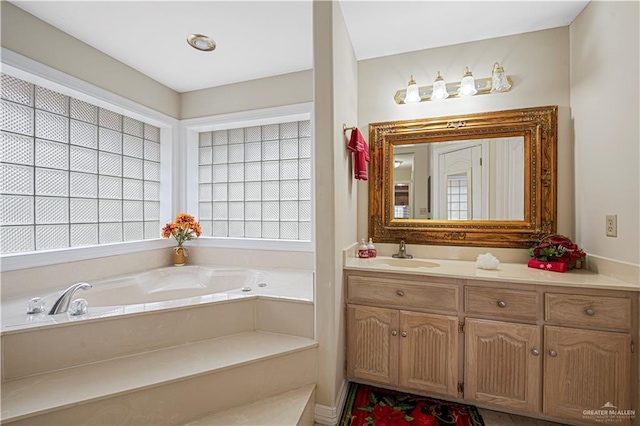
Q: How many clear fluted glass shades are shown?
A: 4